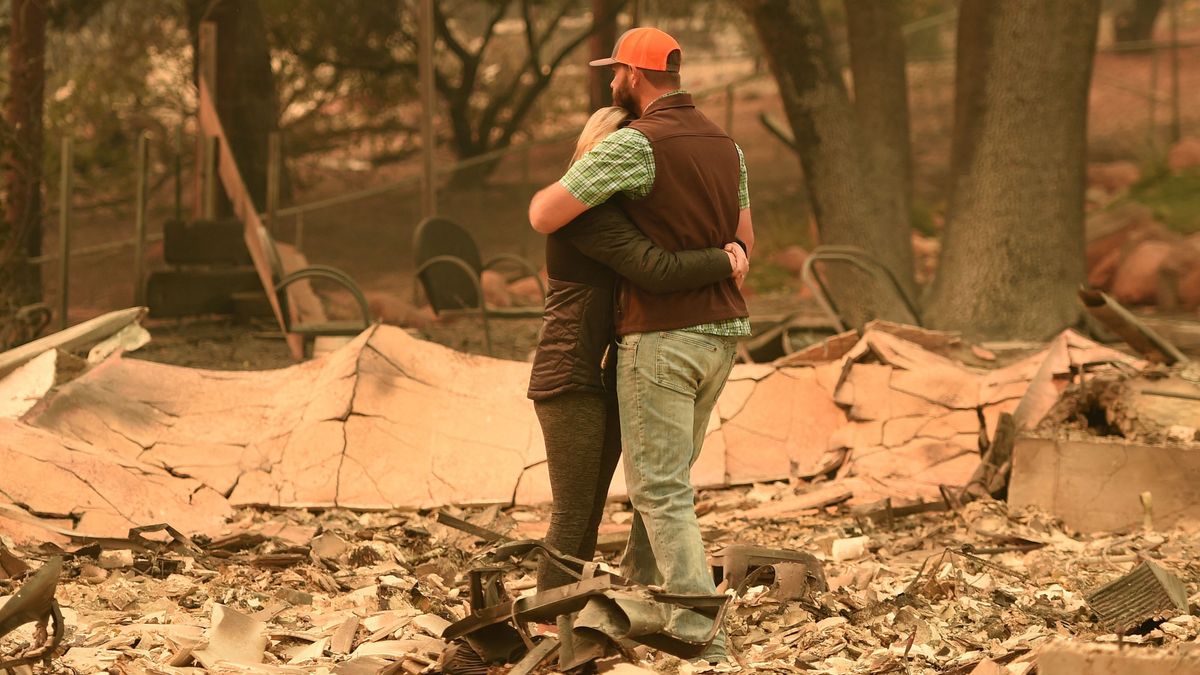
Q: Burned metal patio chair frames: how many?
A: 3